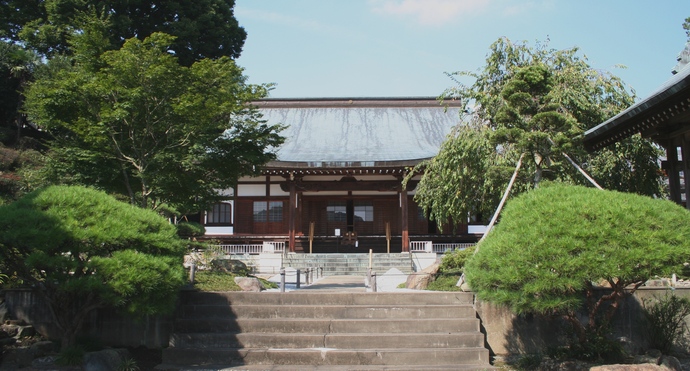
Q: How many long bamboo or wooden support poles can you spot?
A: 2